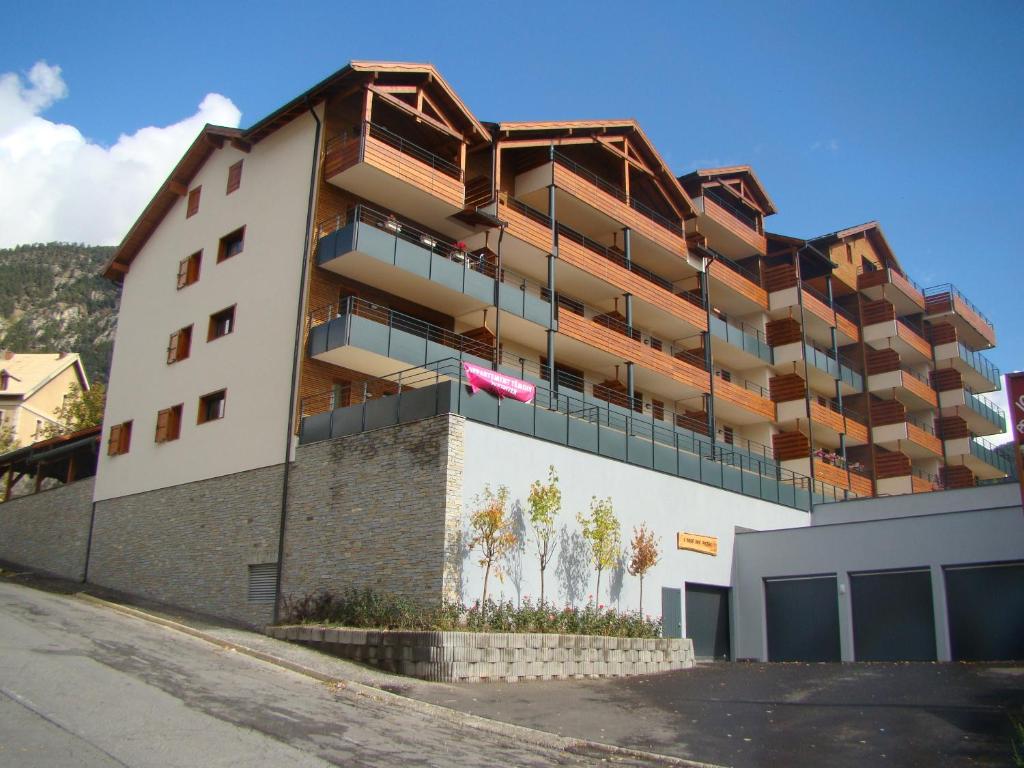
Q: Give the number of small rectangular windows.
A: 9